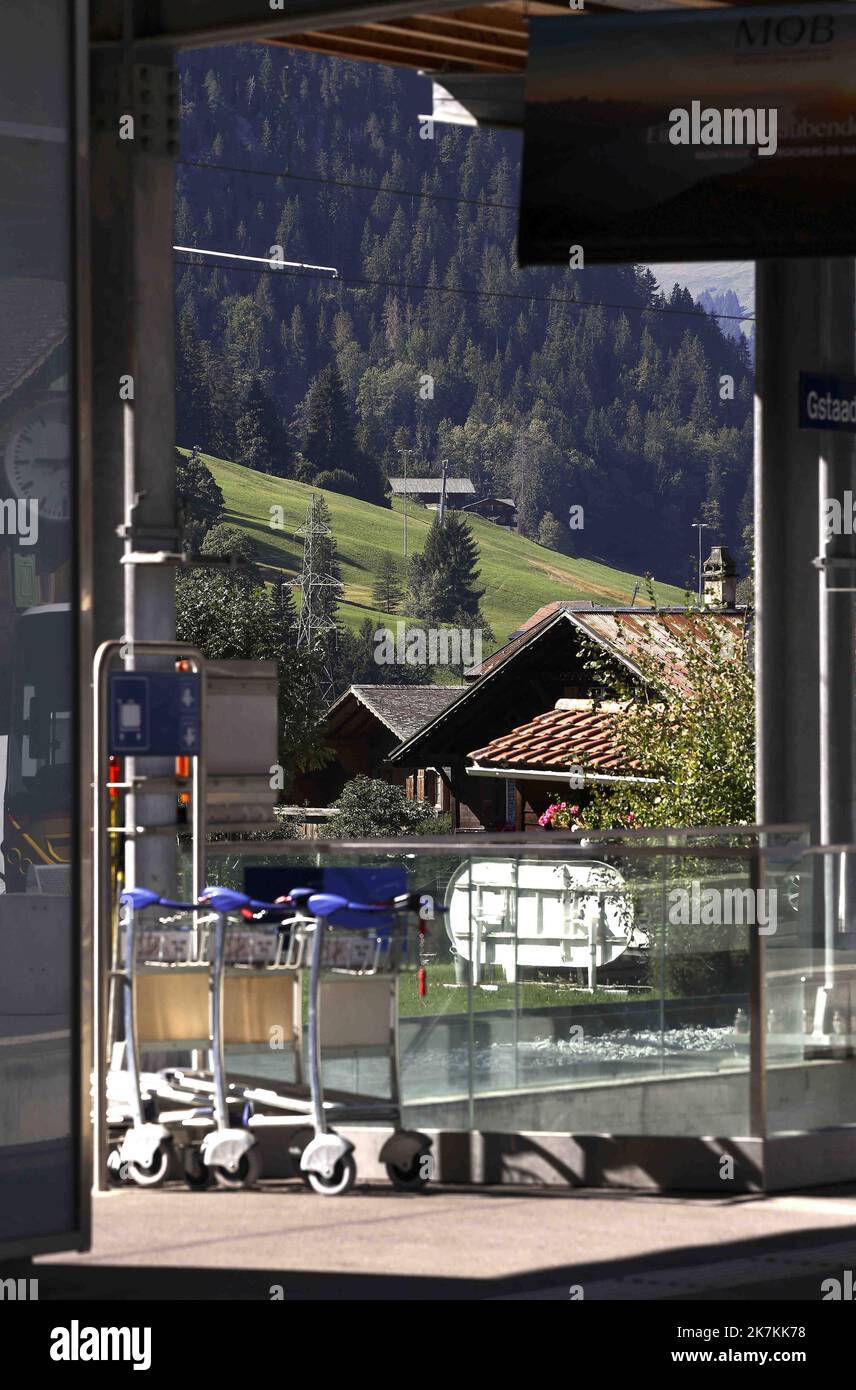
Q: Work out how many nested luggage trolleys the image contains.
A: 3